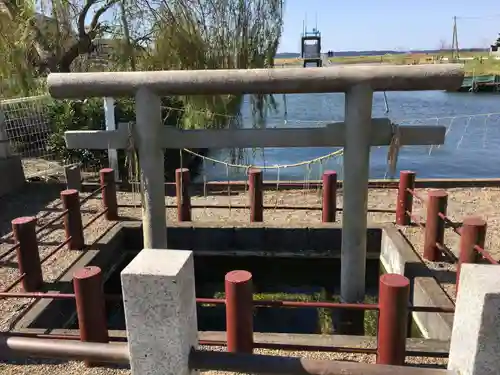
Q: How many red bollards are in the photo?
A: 12